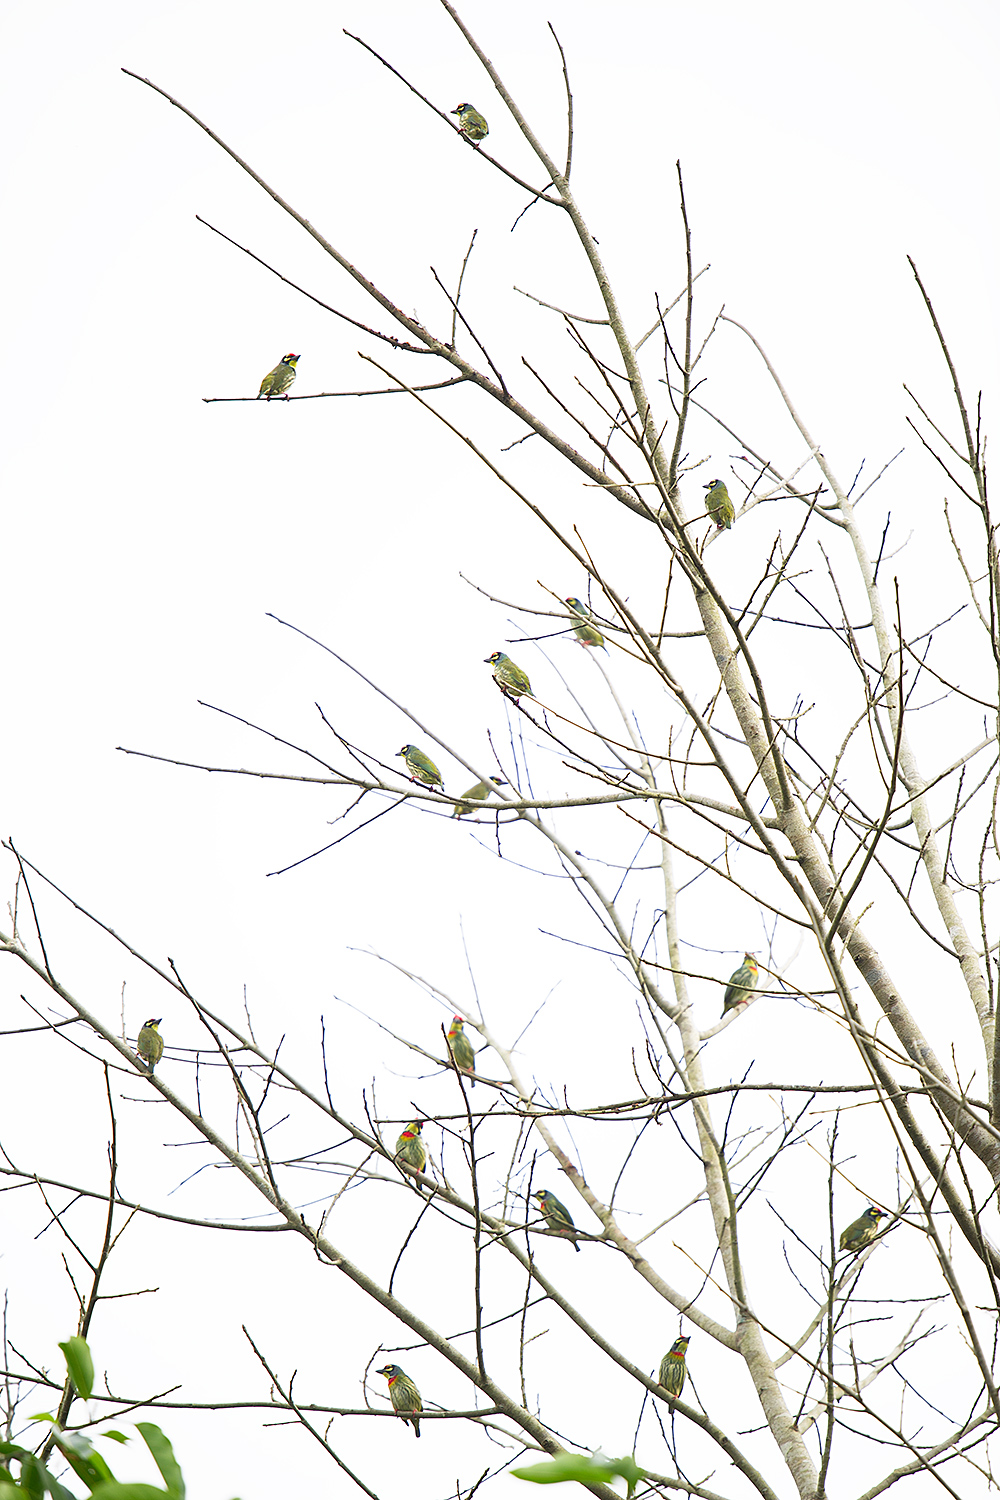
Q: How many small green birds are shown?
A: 15